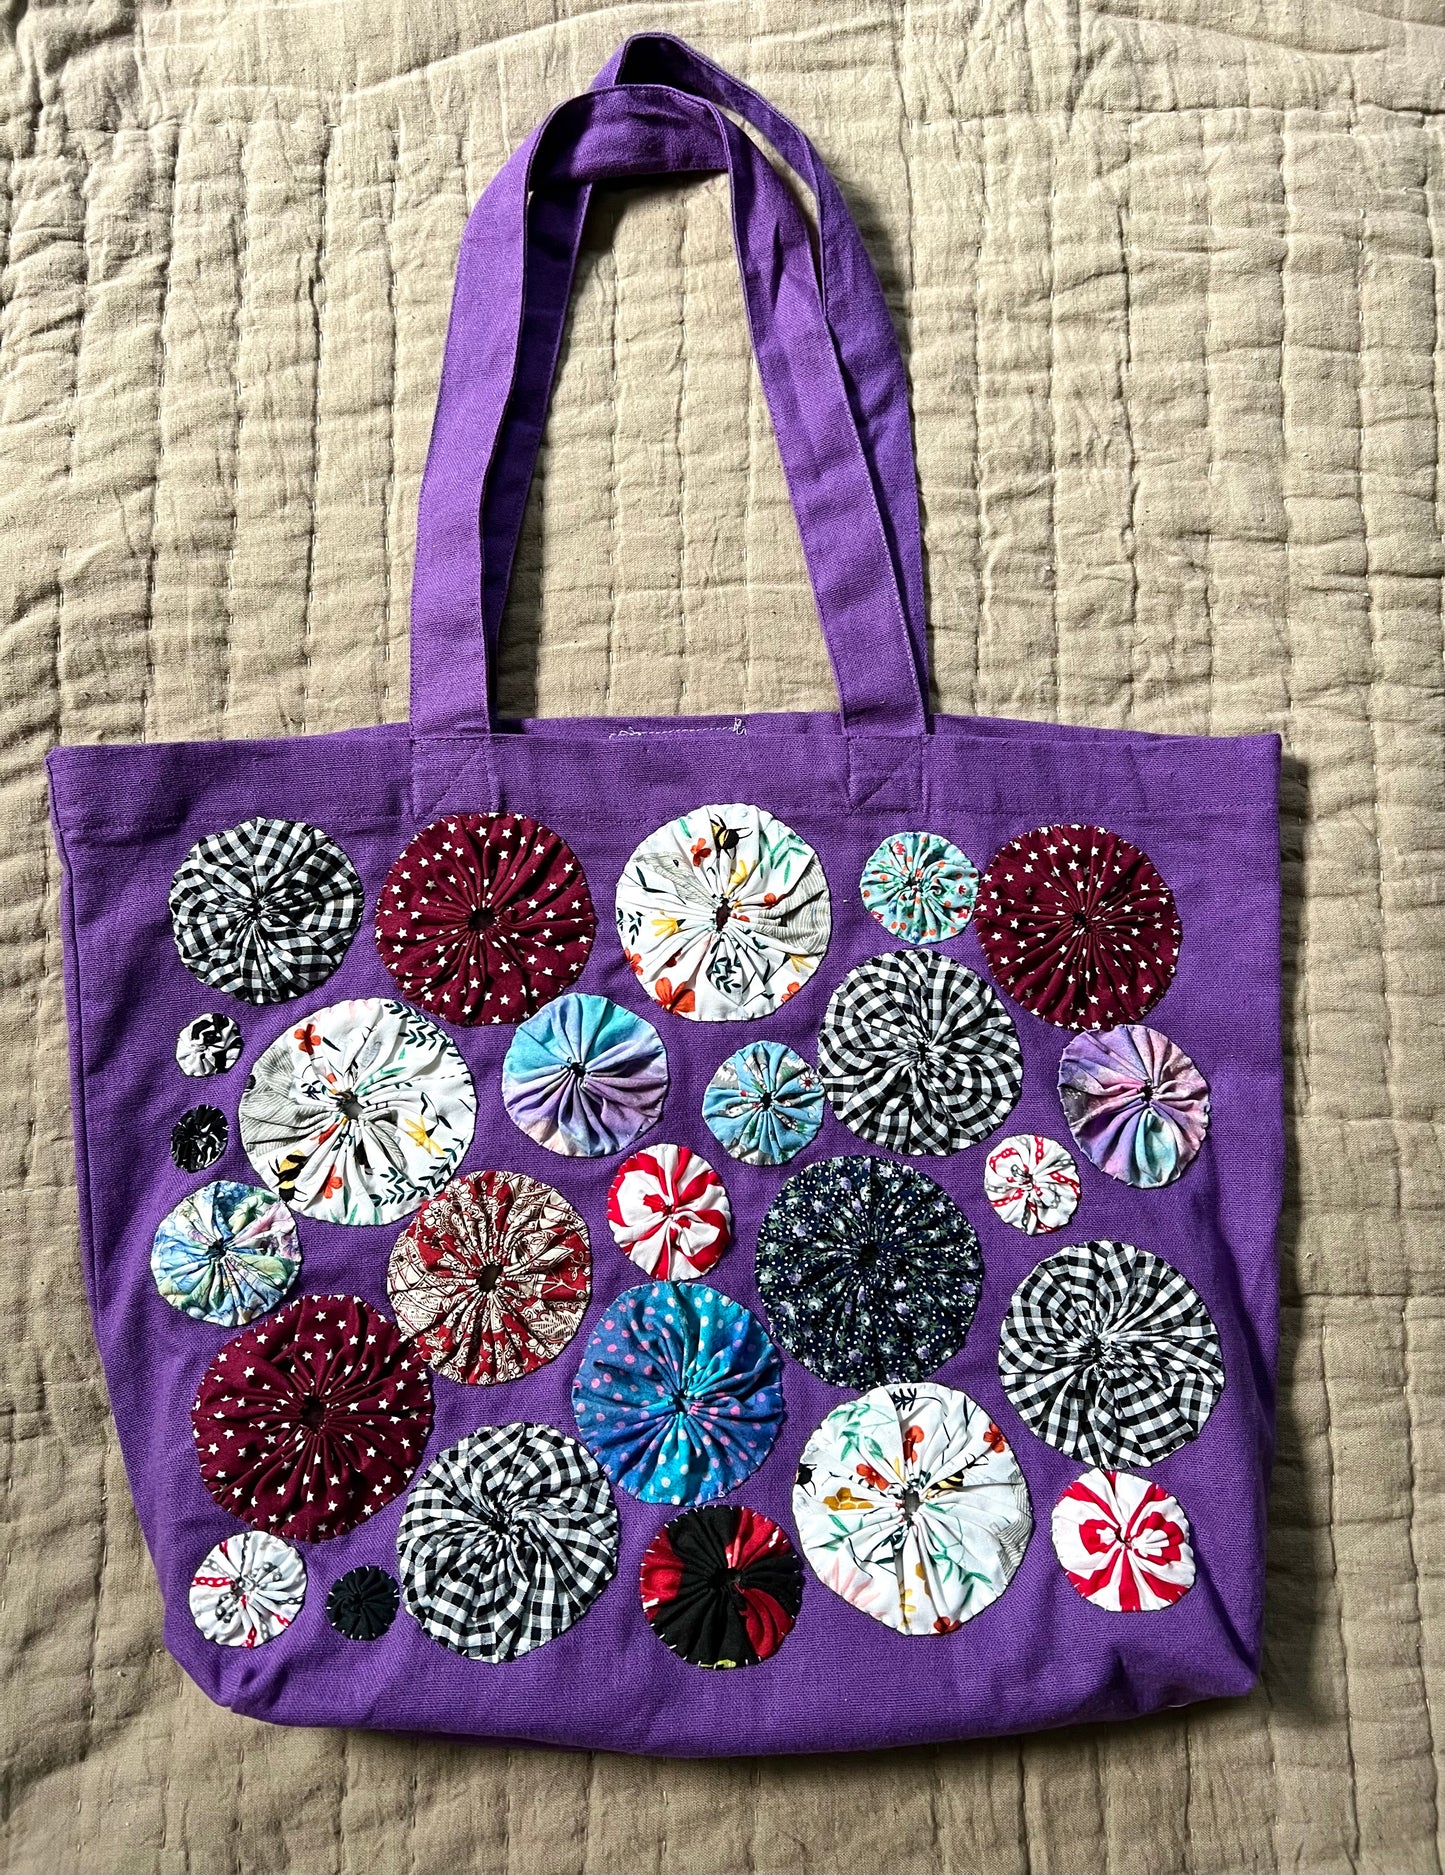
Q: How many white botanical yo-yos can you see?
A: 3